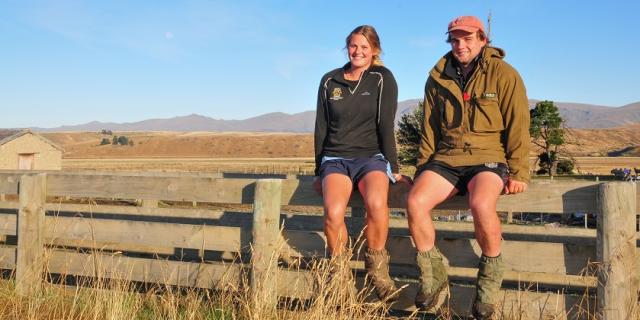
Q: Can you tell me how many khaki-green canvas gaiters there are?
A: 2